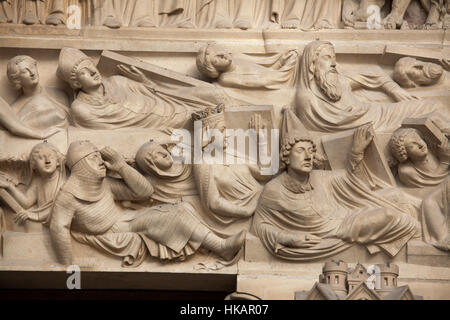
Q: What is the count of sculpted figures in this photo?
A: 11